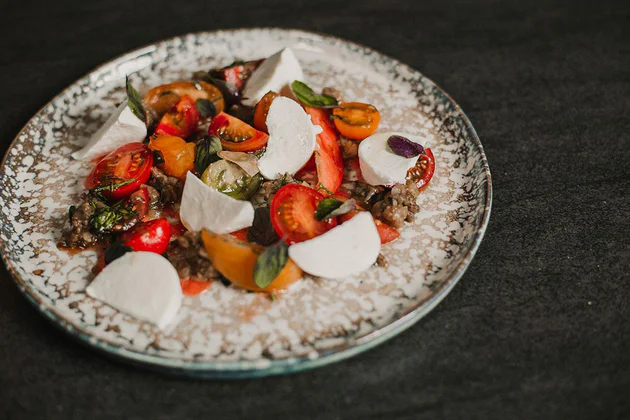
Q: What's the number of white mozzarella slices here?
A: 7